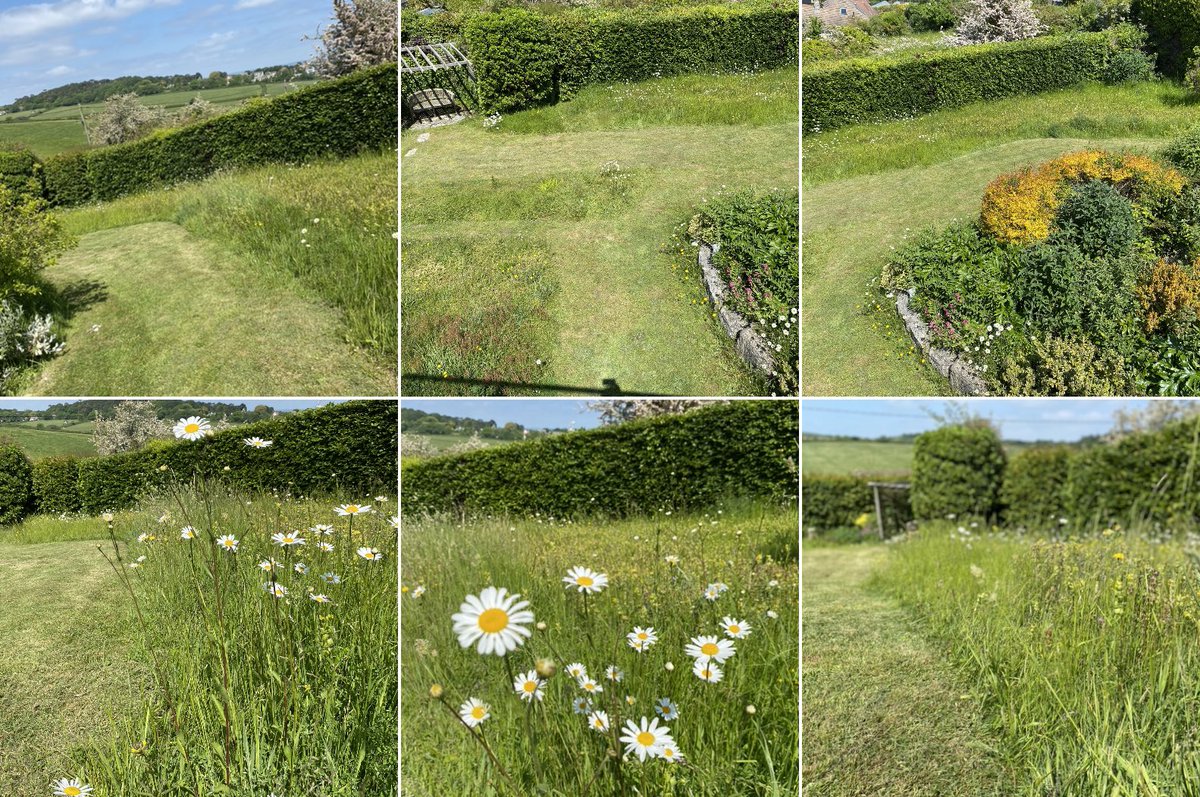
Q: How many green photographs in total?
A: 6